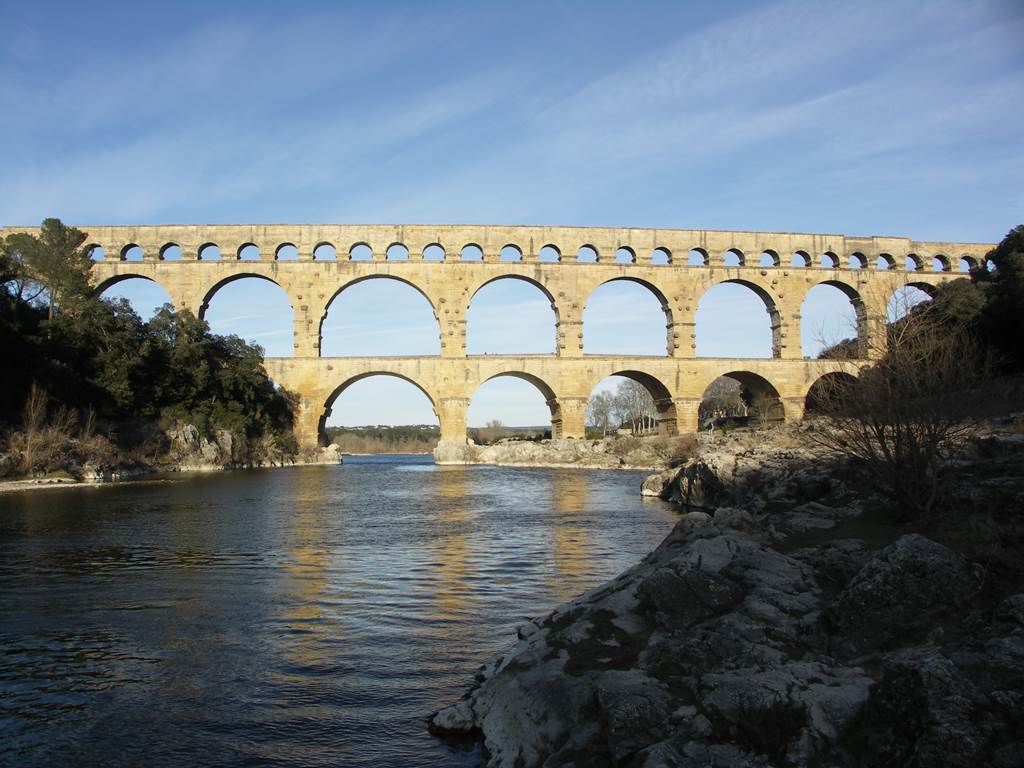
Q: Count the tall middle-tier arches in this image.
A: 8